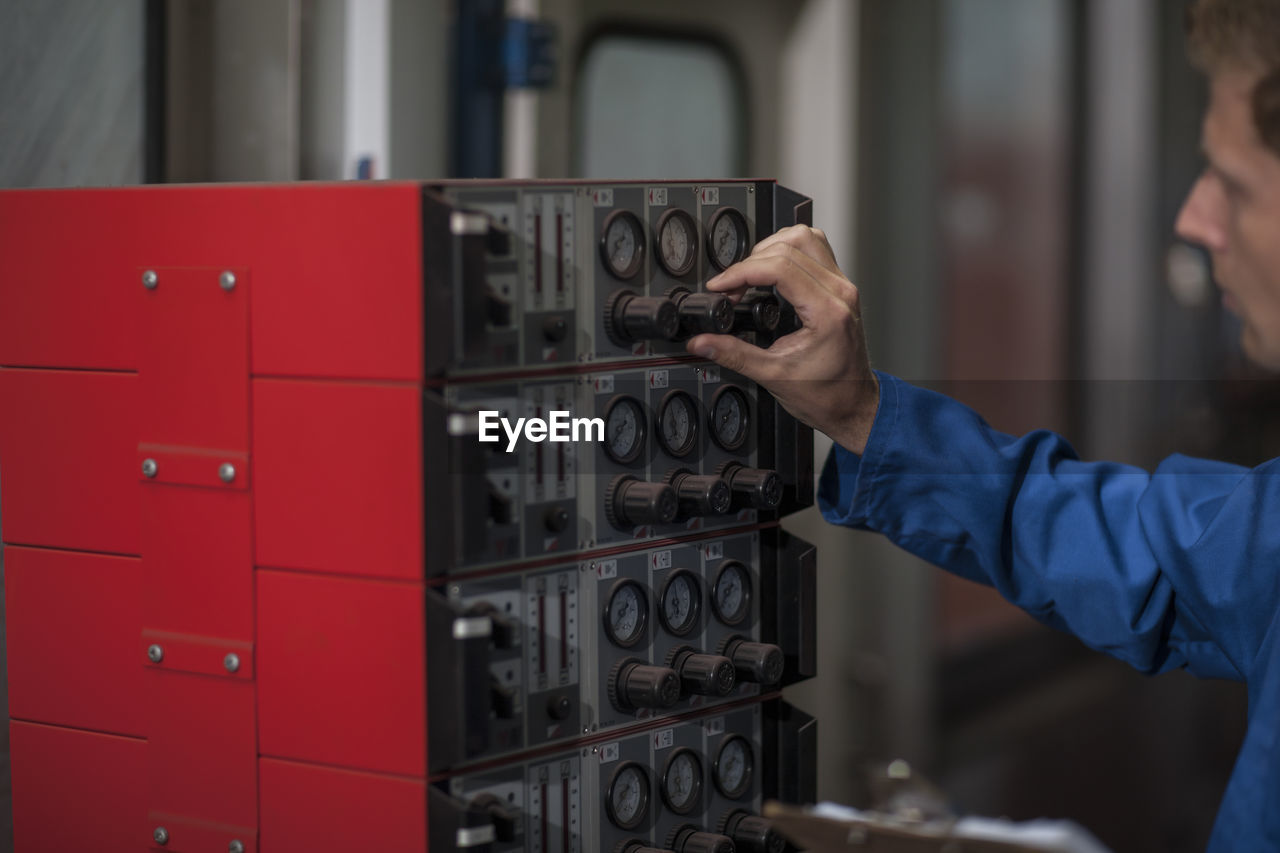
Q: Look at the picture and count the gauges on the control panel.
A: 12